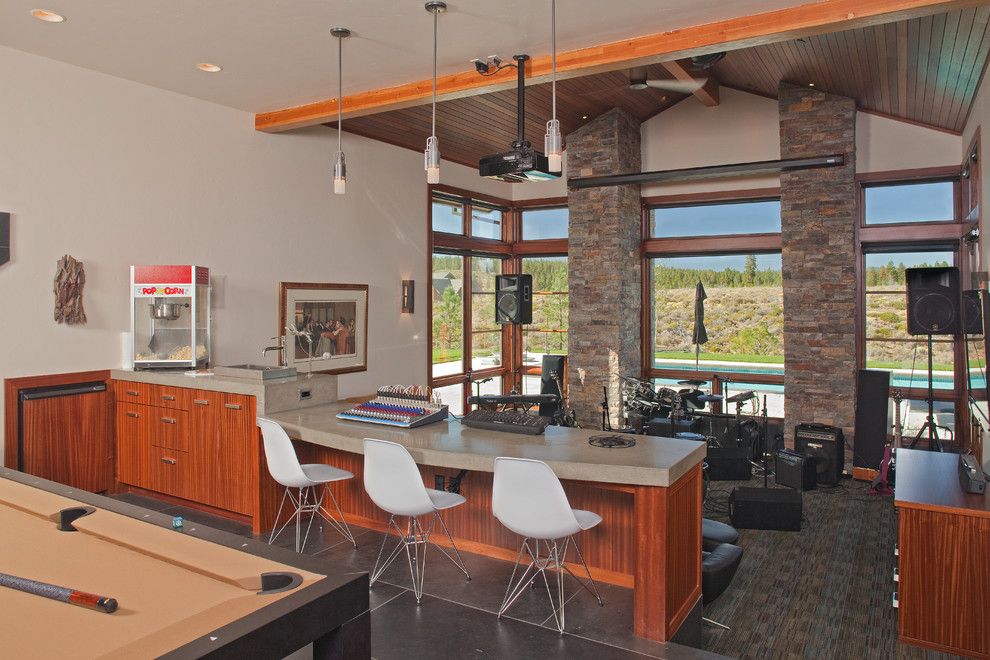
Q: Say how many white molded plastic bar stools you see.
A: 3